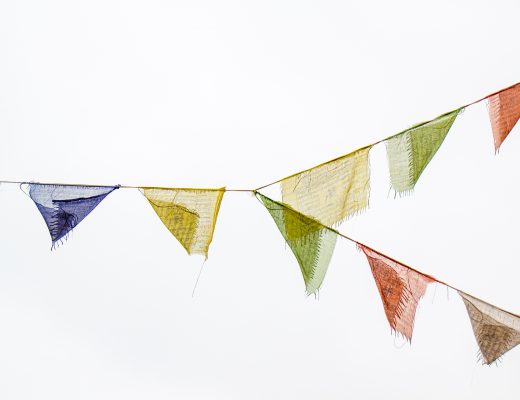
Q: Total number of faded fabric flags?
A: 8